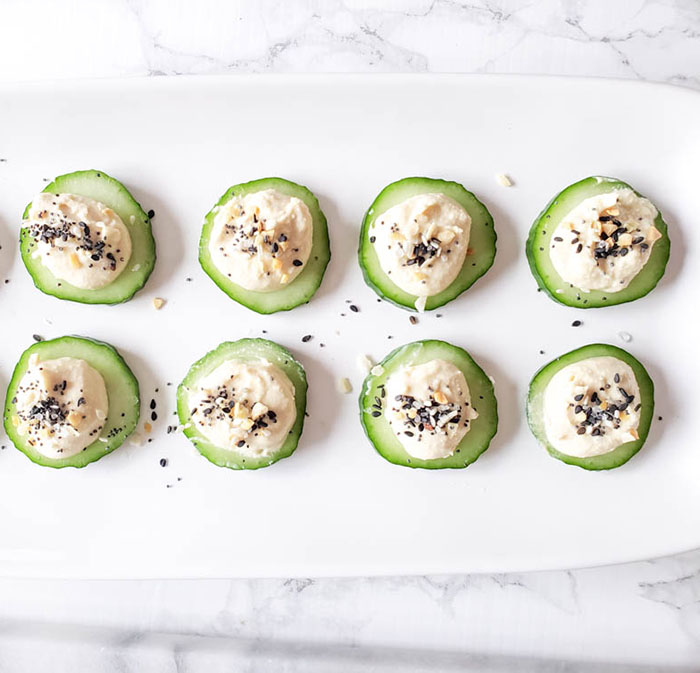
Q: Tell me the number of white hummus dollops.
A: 8